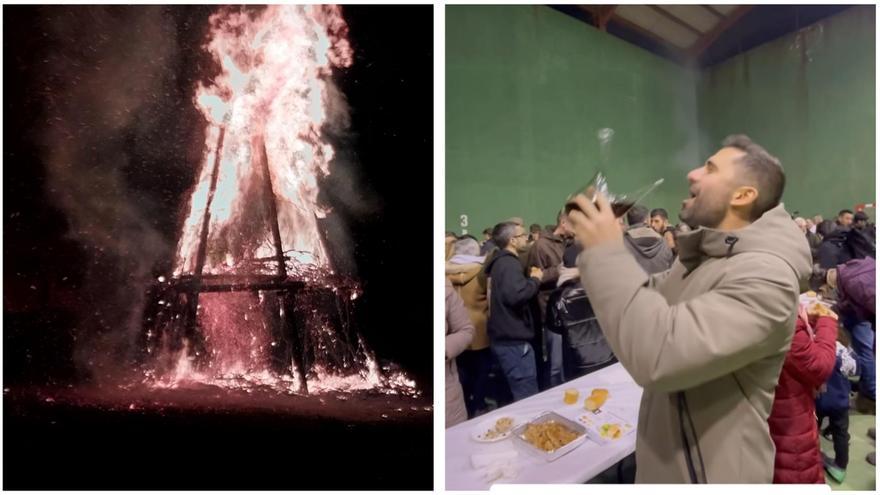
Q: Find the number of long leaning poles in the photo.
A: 2